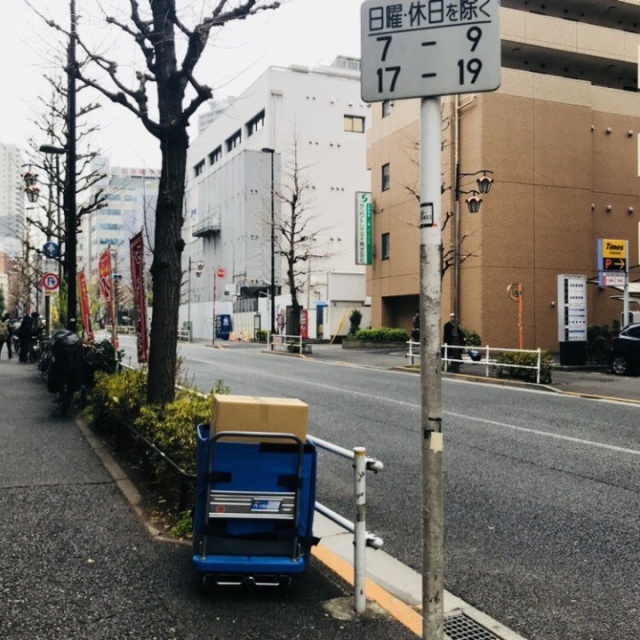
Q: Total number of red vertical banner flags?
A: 3